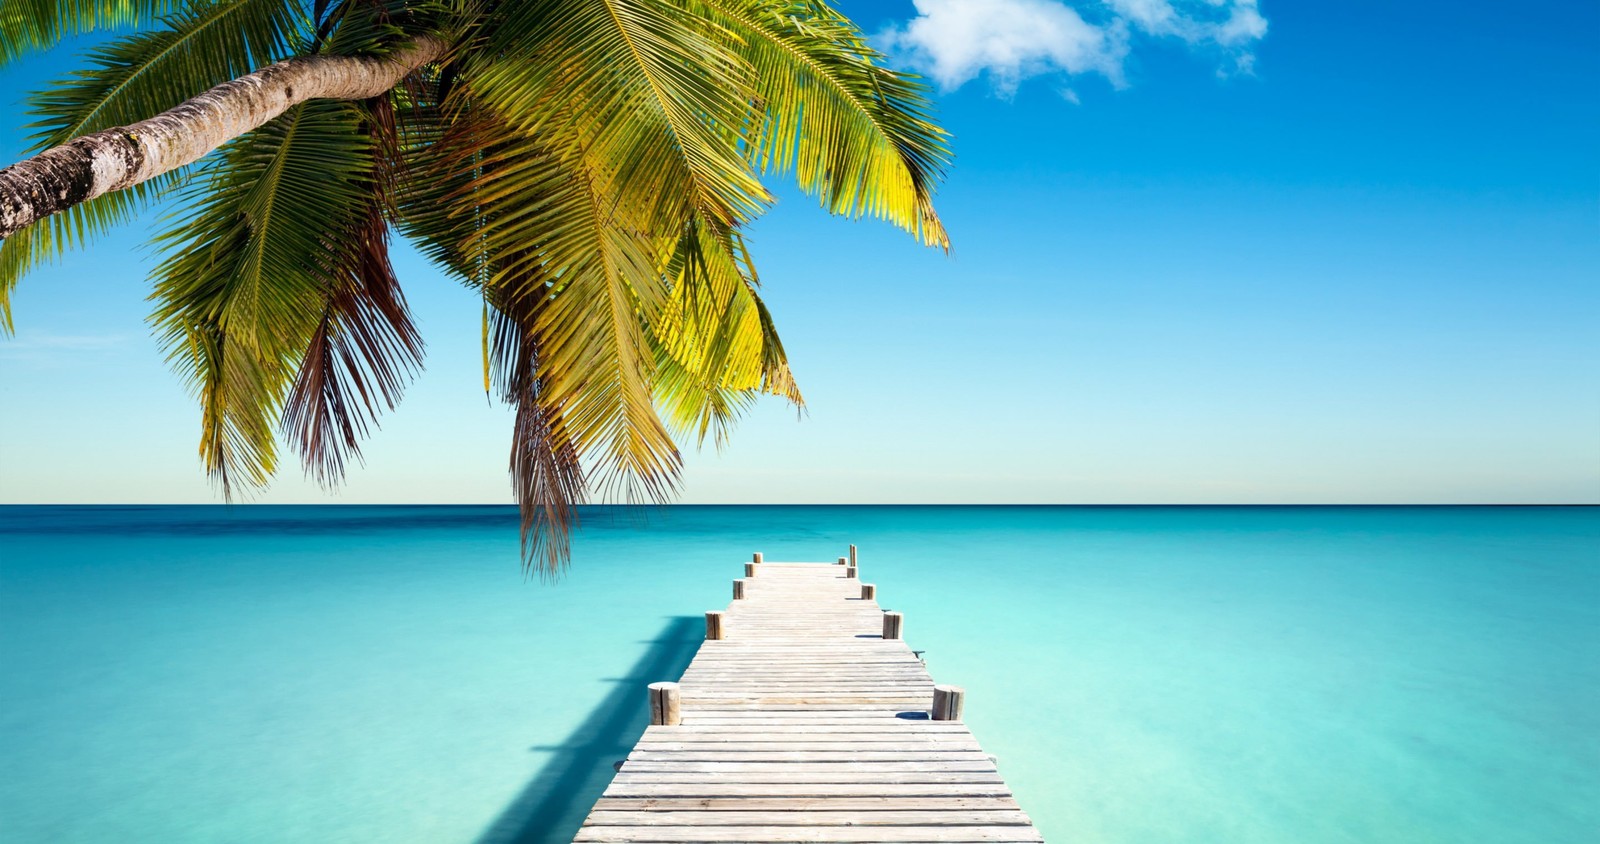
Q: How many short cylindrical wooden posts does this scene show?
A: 10